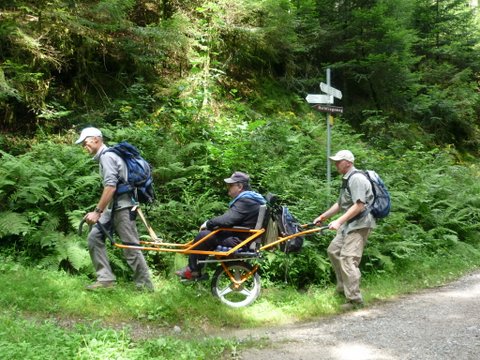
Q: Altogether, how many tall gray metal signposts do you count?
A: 1